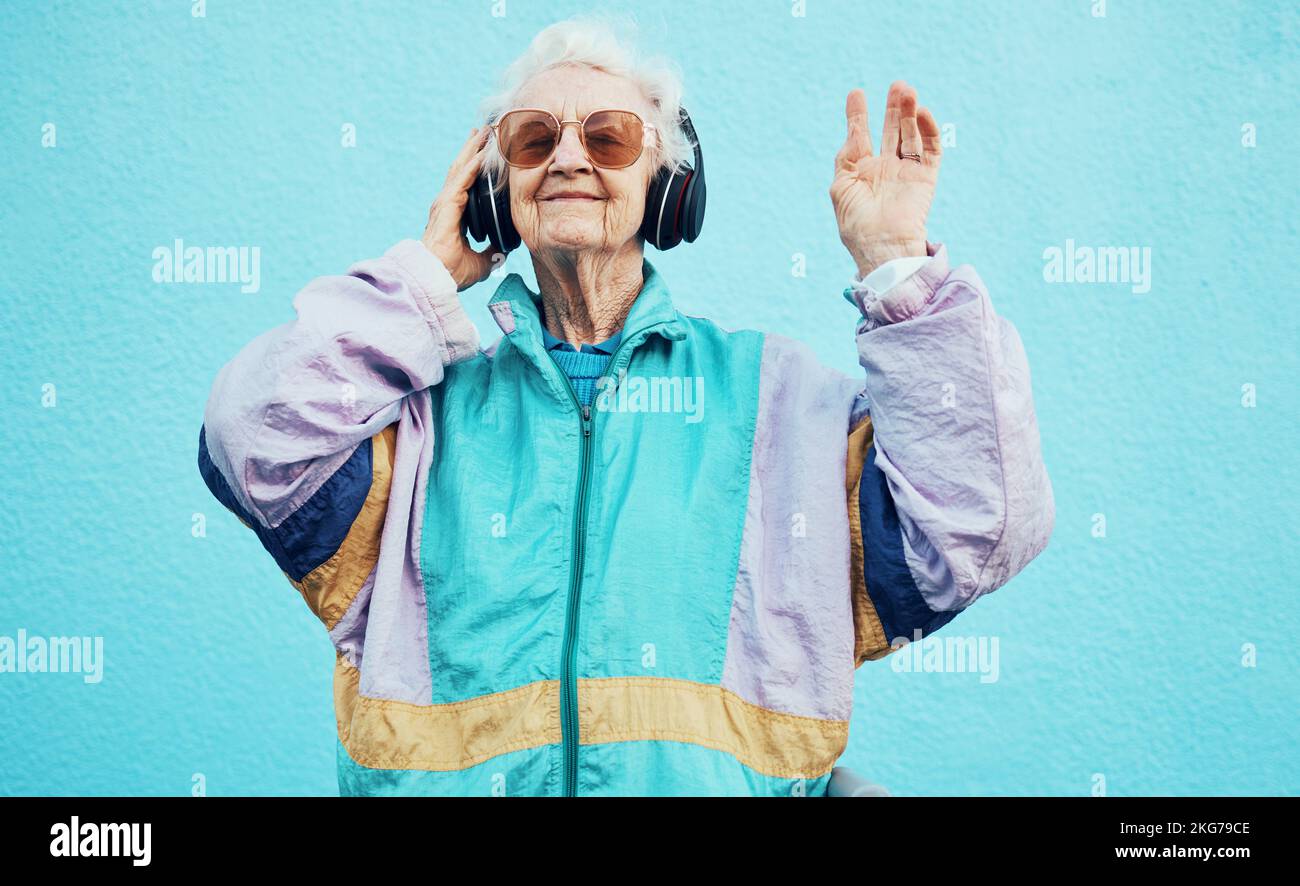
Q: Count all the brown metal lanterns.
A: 0